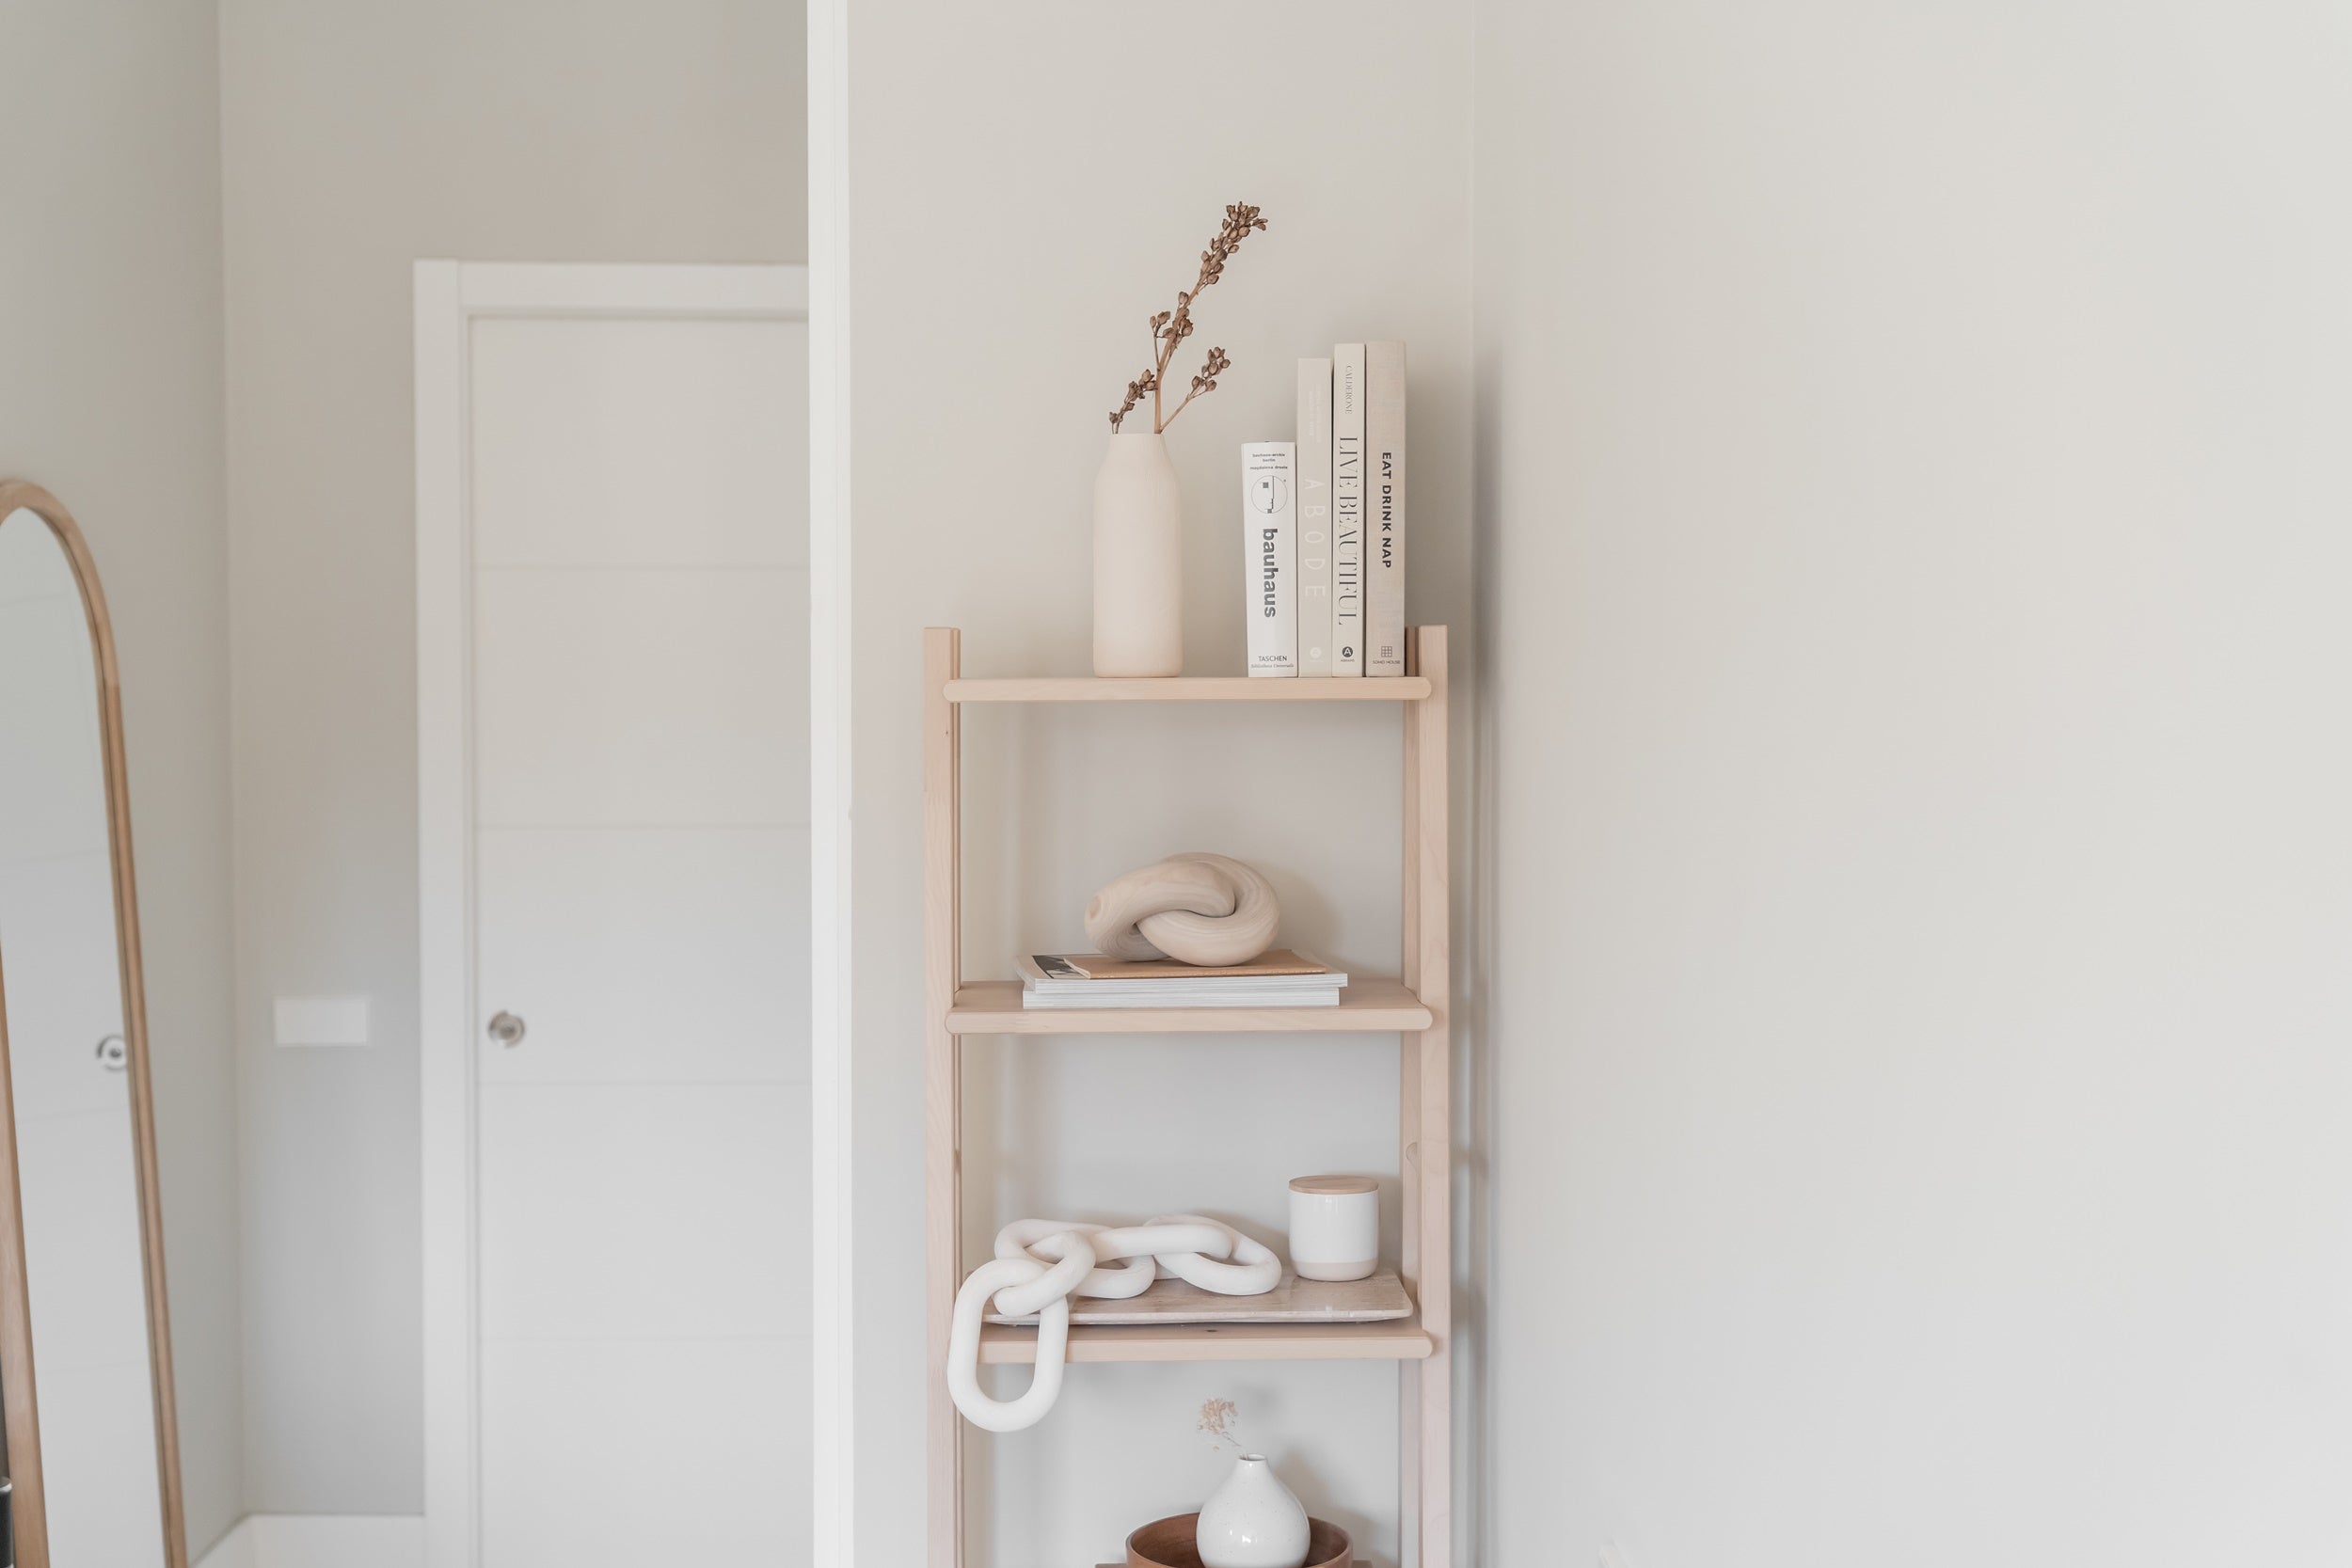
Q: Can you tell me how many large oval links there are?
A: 5